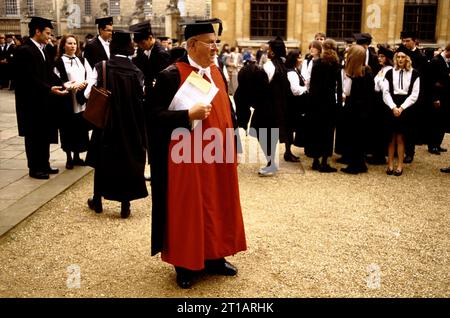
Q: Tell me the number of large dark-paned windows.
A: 3